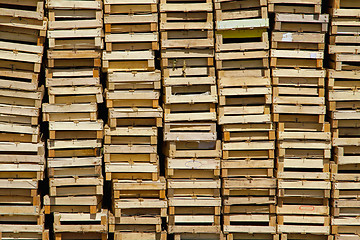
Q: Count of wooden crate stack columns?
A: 7